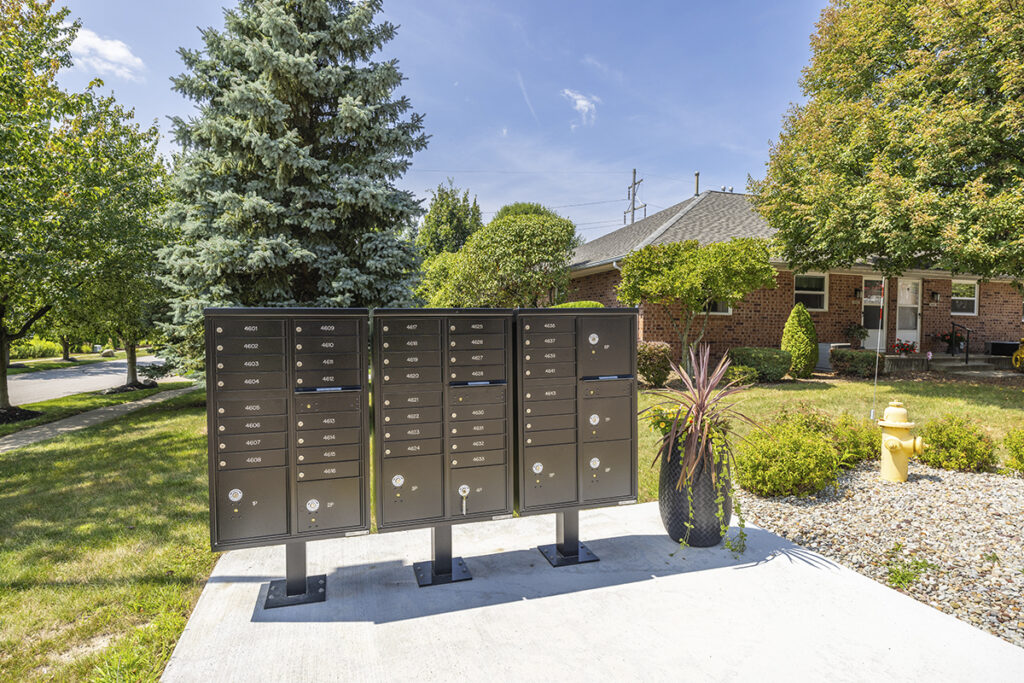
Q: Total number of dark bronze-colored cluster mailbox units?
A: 3